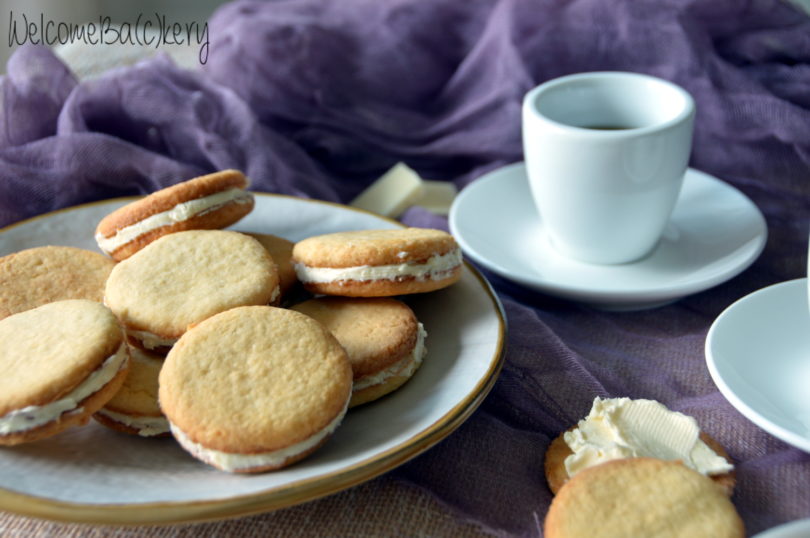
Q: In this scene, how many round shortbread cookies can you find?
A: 11